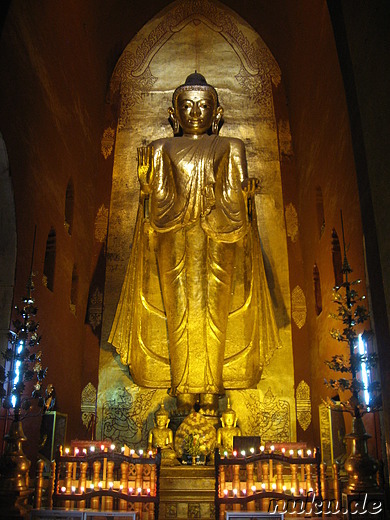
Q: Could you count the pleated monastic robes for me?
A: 1